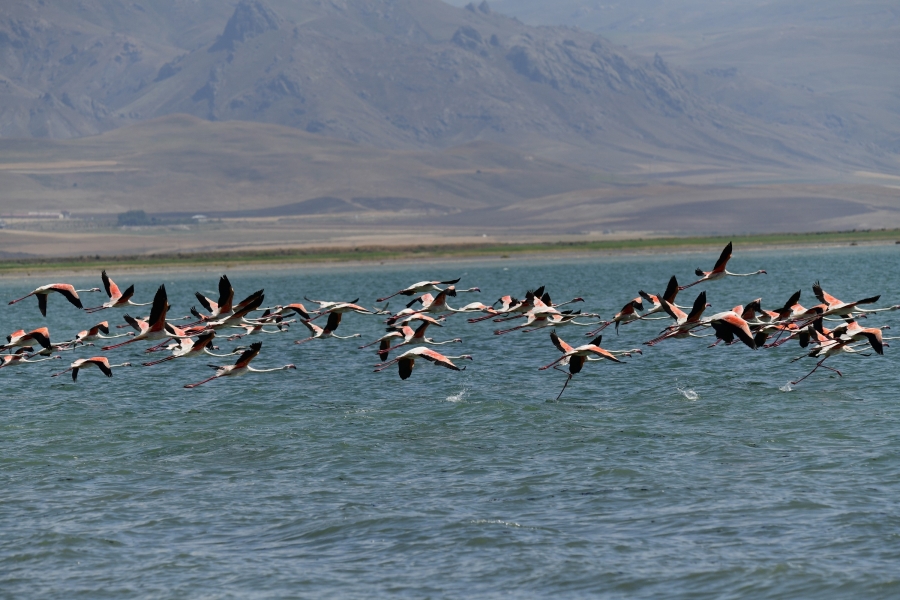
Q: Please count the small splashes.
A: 3